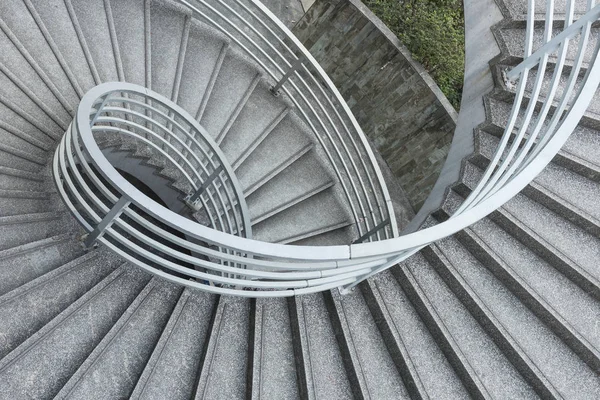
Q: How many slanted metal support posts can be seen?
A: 7